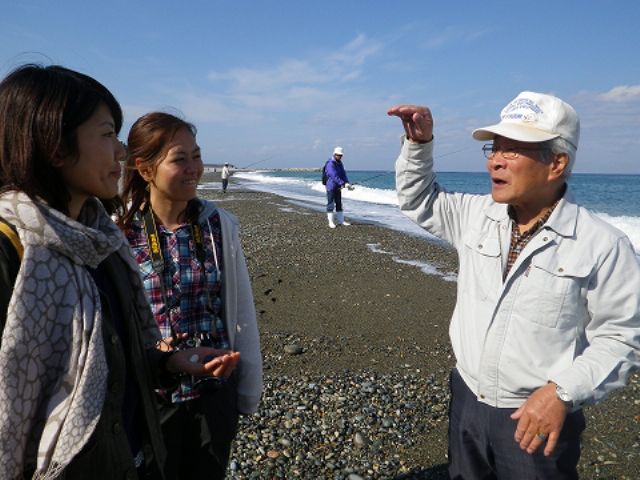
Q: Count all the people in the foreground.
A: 3